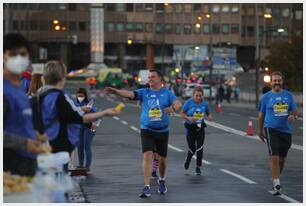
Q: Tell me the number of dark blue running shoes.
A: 2